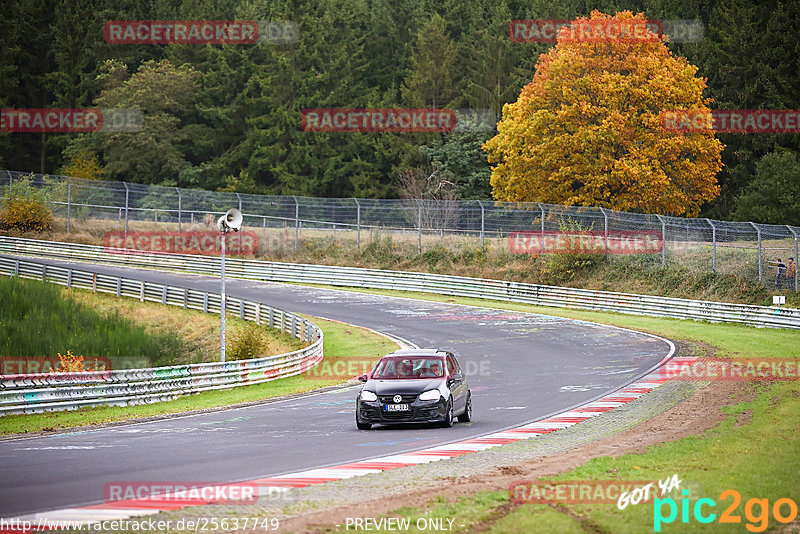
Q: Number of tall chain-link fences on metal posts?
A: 1